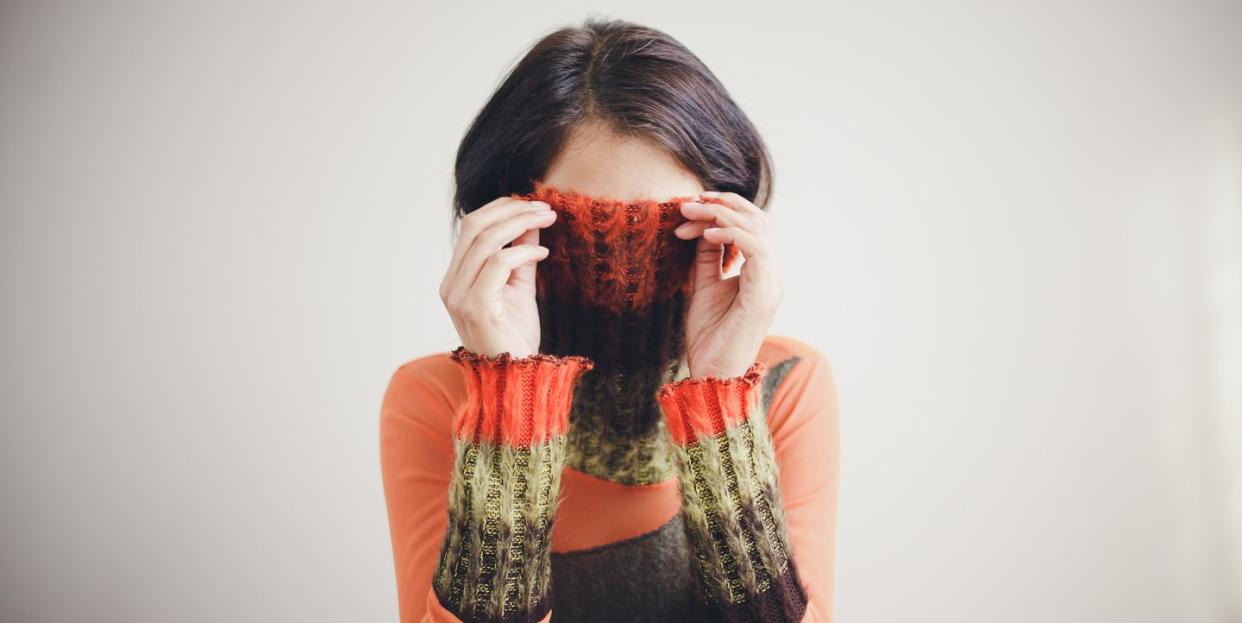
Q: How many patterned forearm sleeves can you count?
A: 2